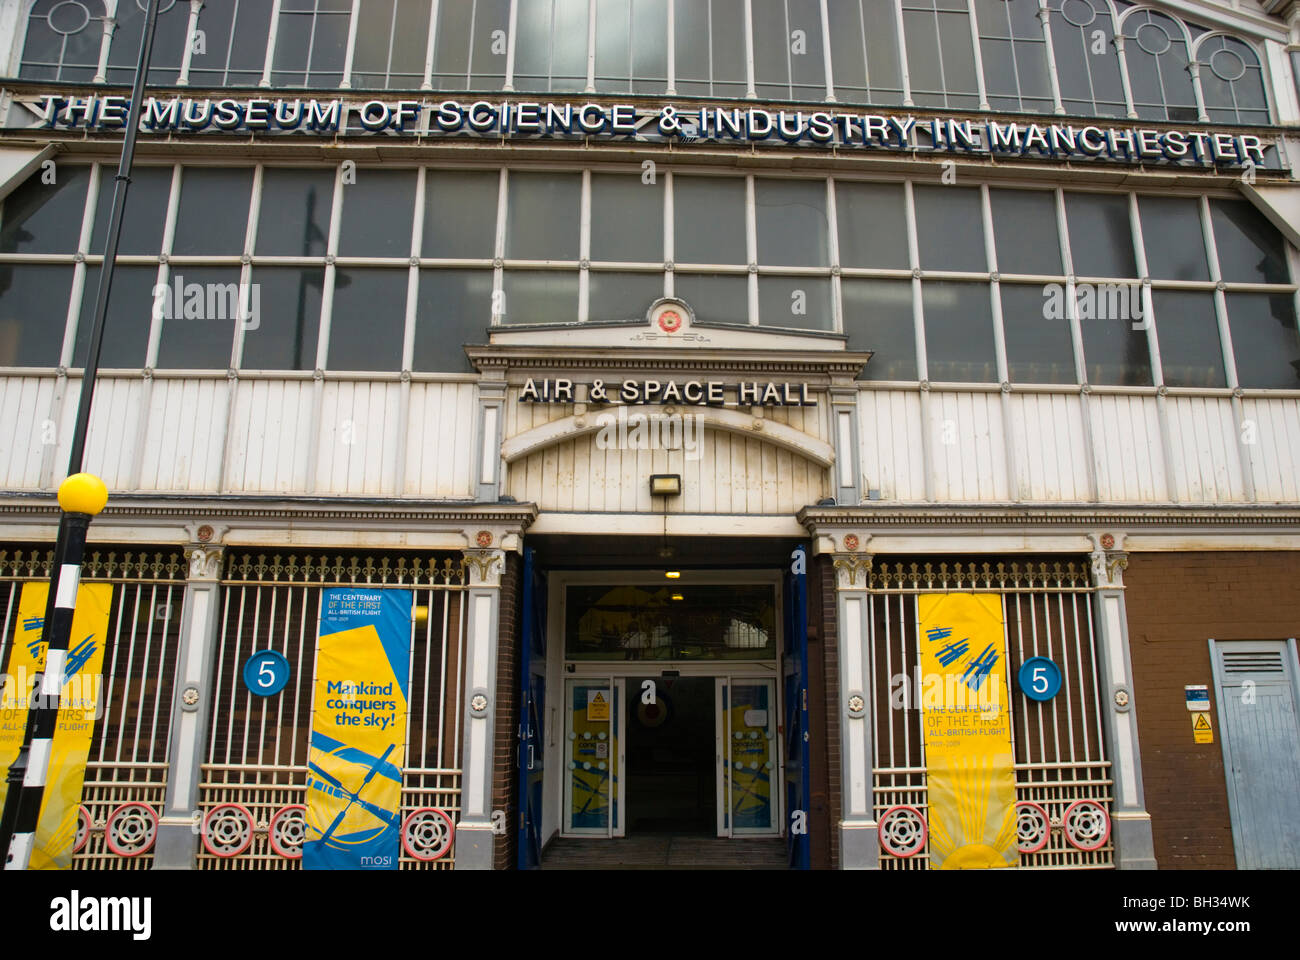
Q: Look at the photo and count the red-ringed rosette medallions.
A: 8